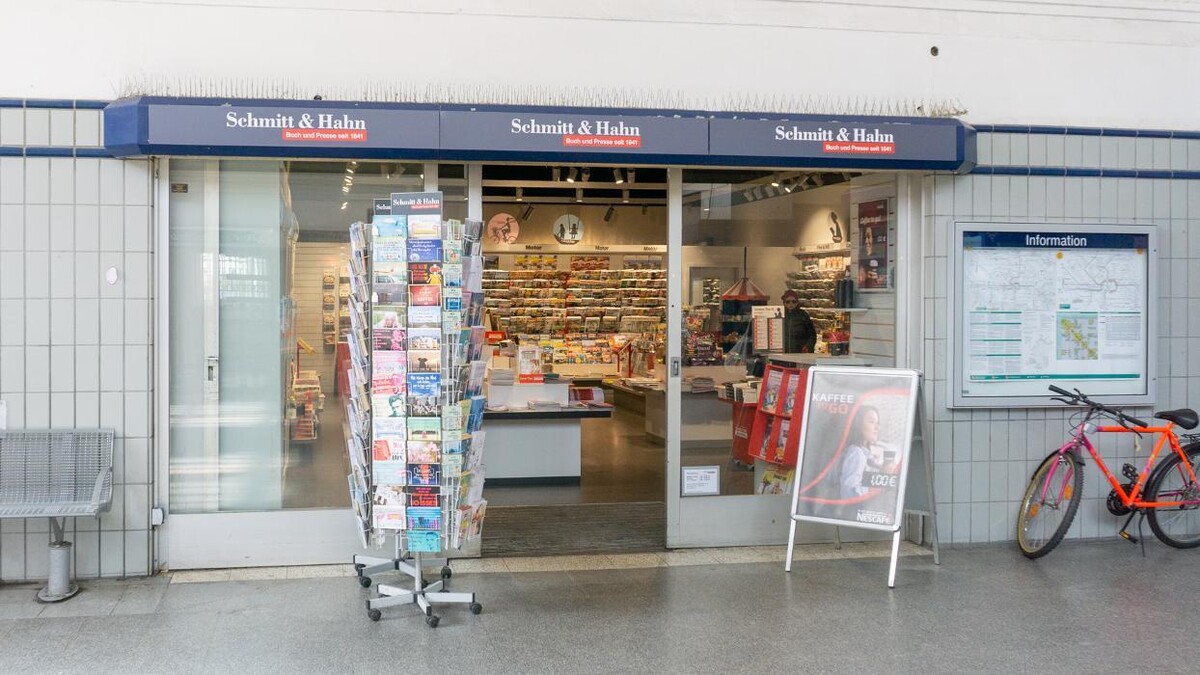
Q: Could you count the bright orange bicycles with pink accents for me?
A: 1